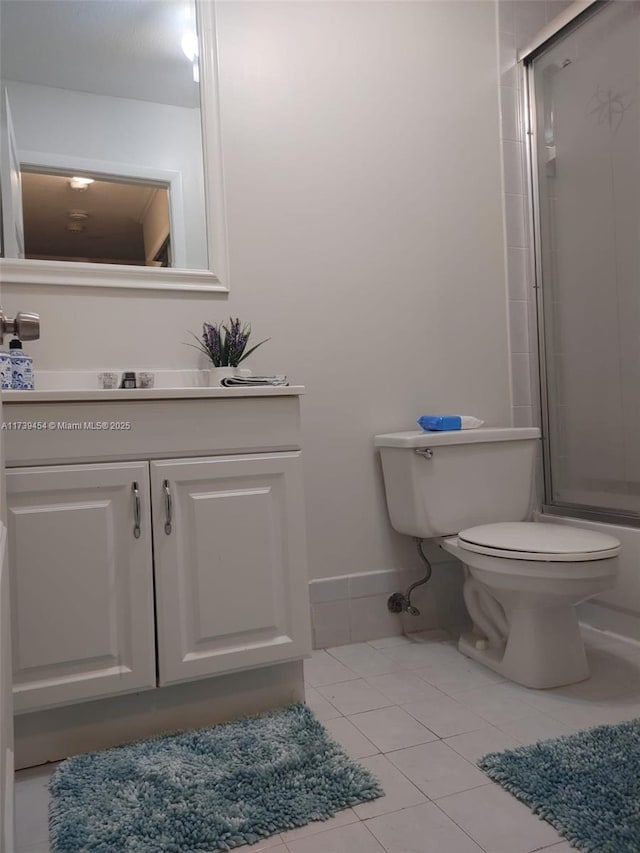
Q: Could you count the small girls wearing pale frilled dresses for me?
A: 0